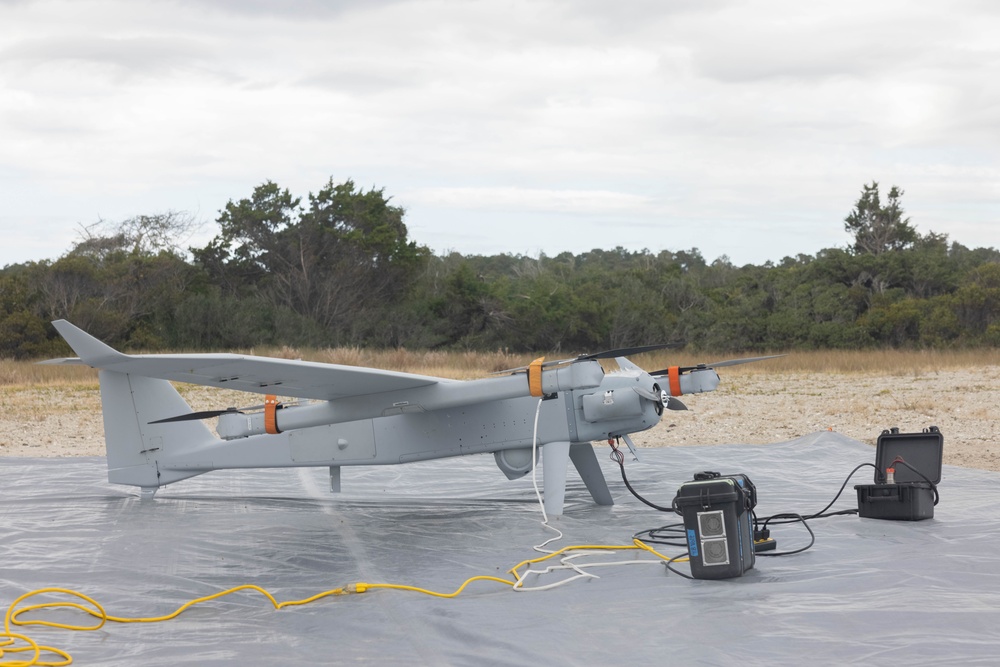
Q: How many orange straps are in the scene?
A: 3